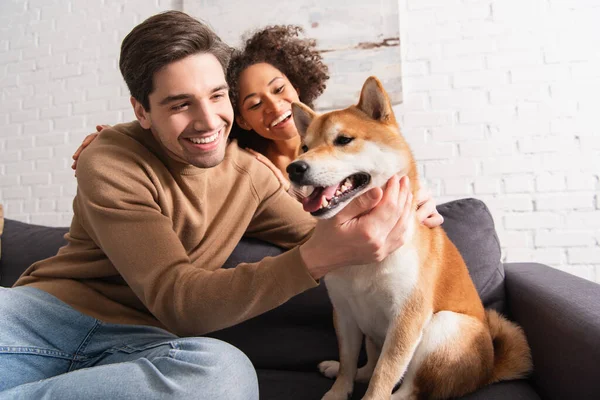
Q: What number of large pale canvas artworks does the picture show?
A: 1